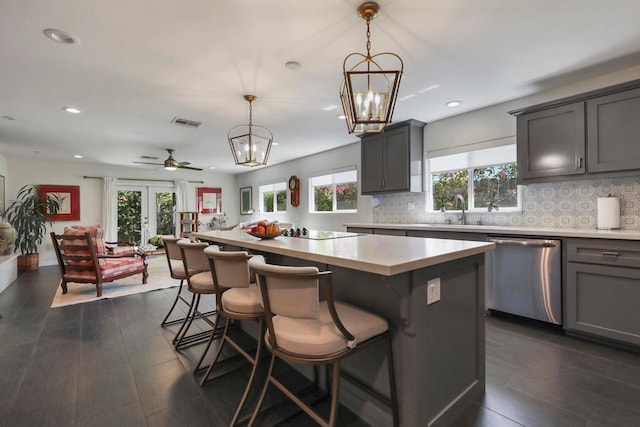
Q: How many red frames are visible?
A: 2